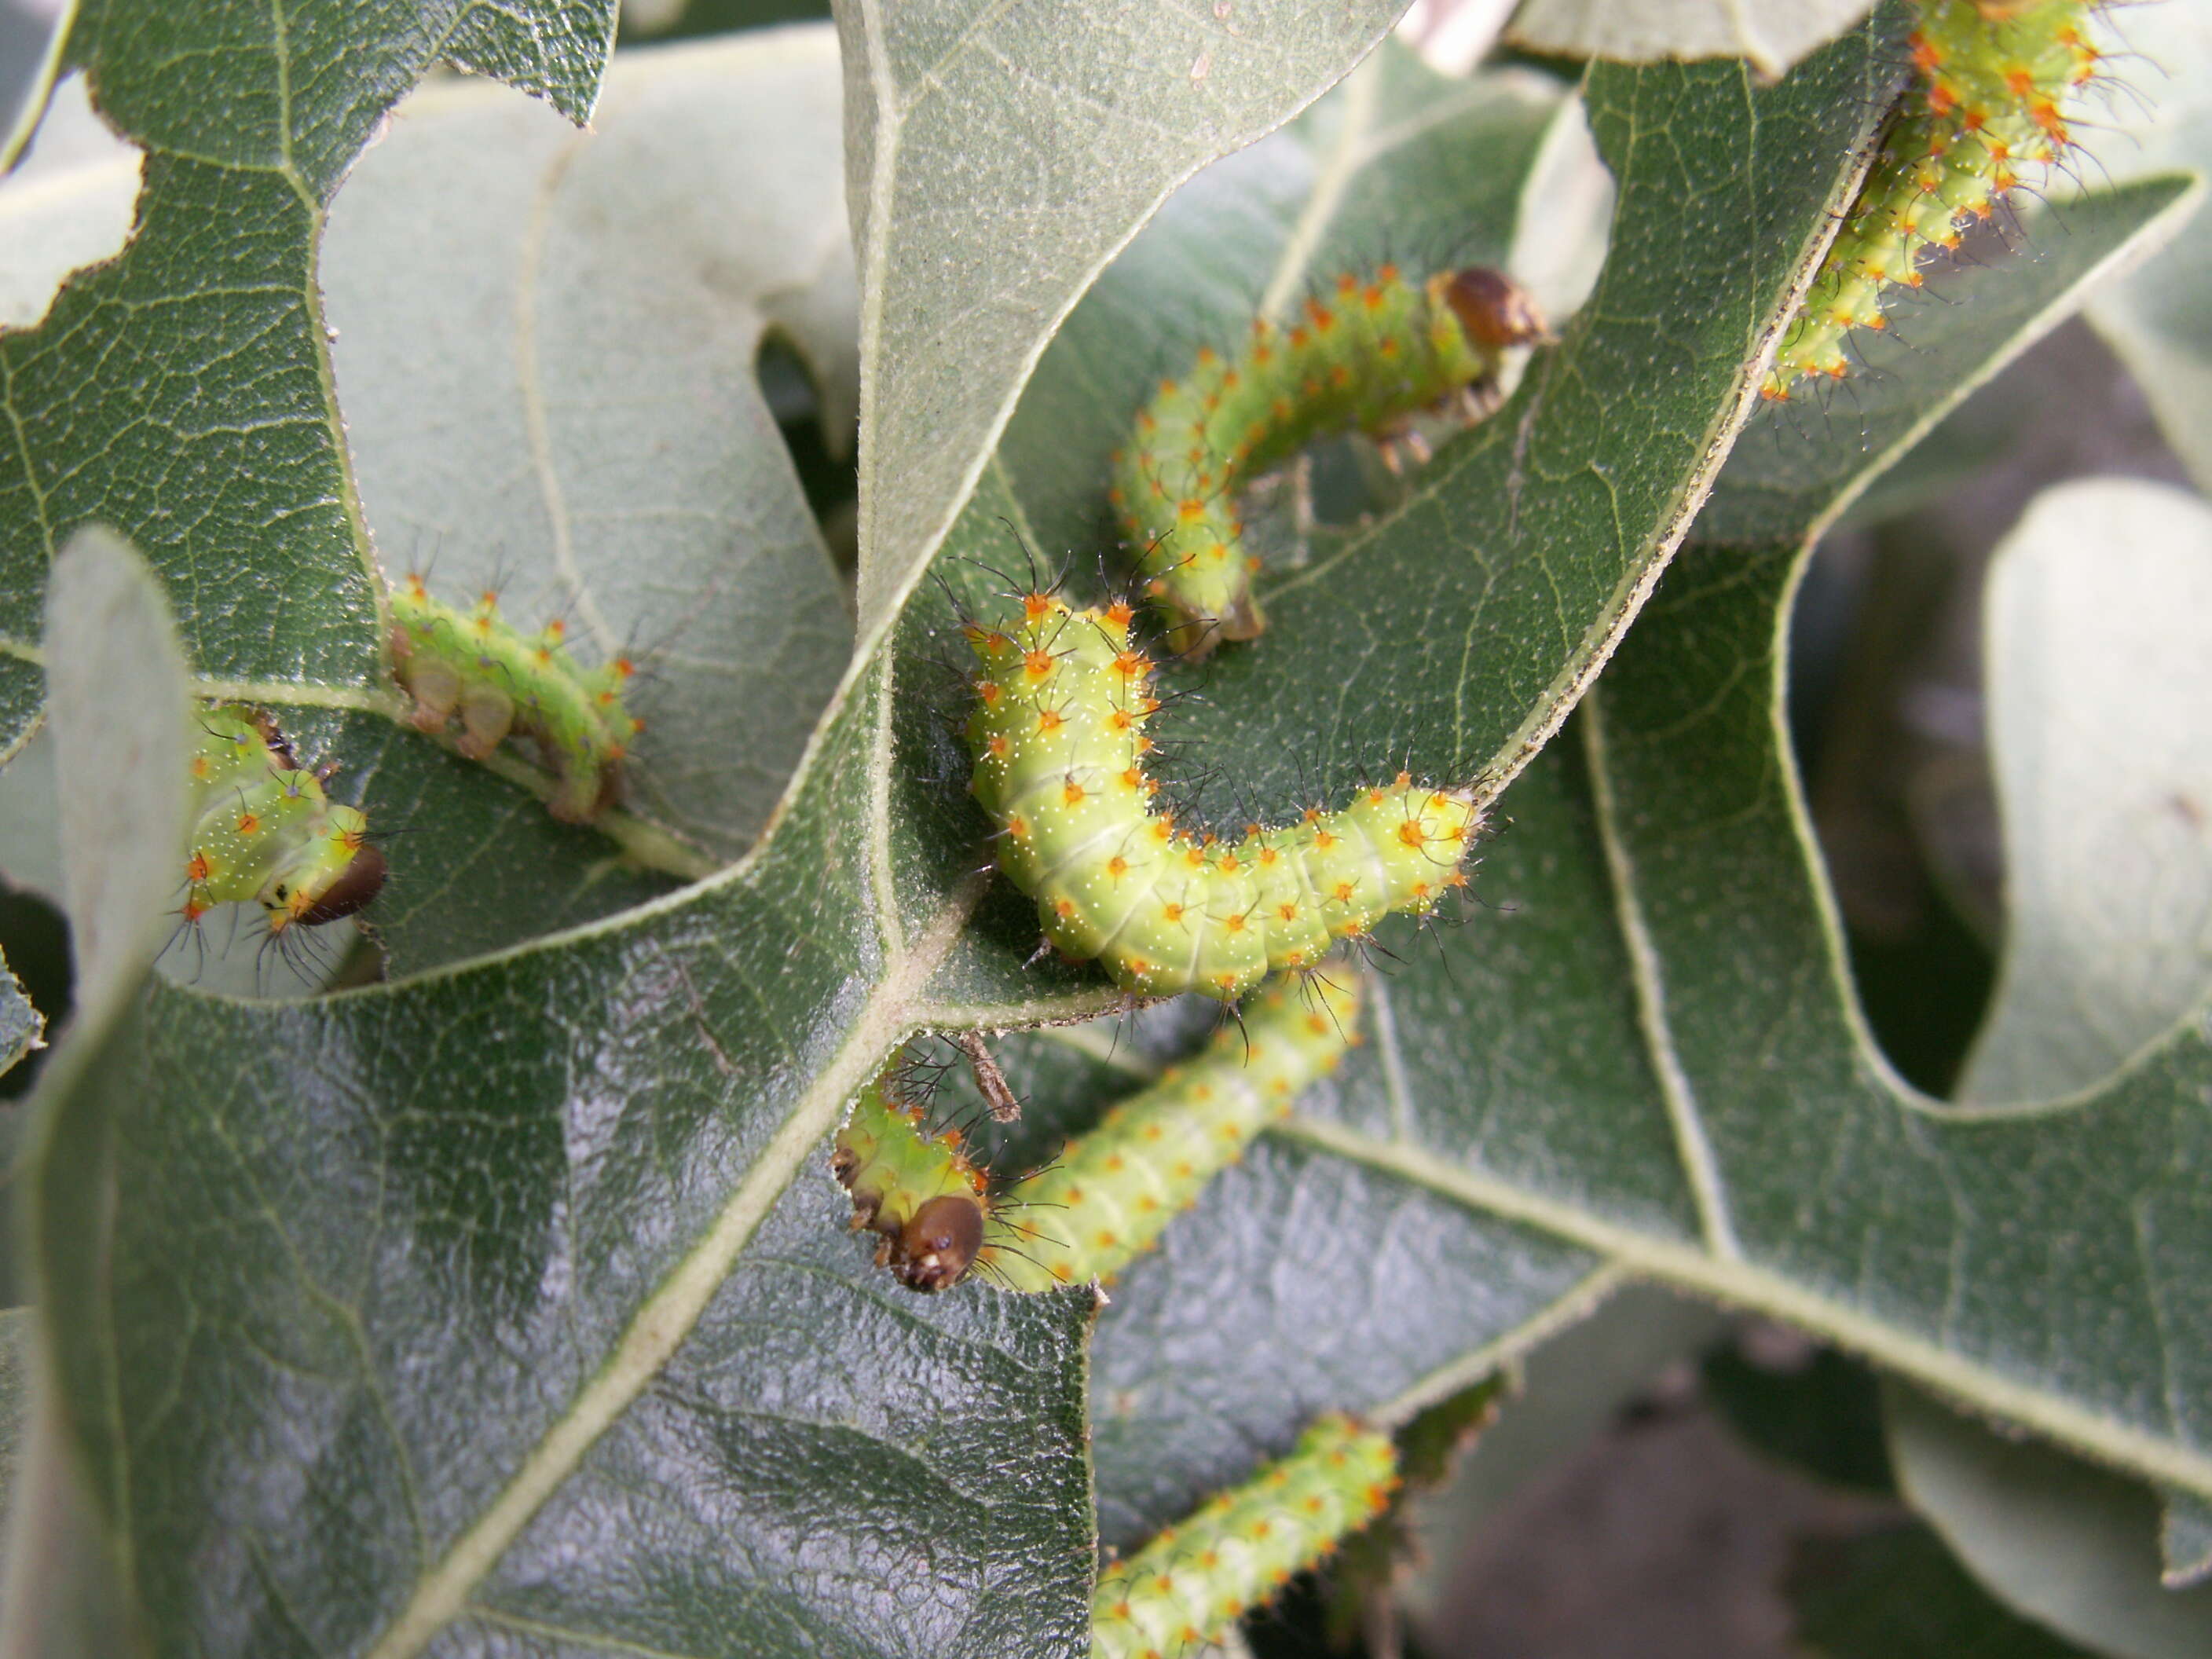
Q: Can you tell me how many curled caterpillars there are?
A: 2